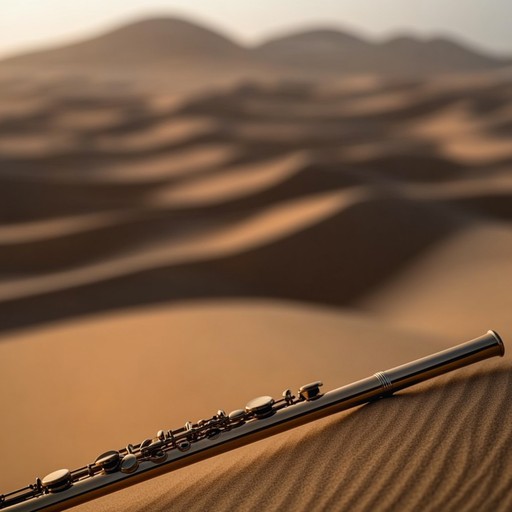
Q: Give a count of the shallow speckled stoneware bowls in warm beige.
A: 0